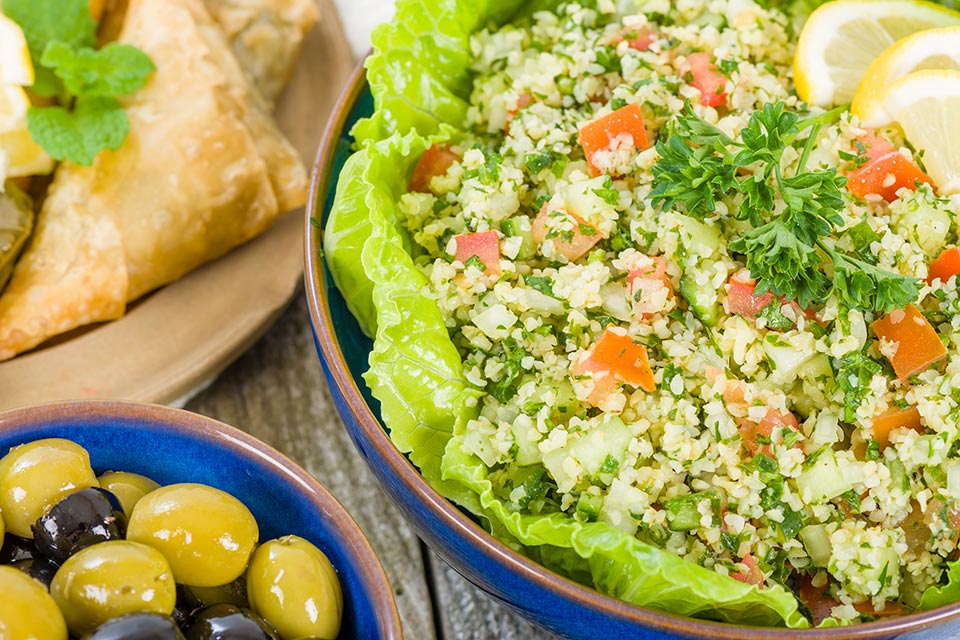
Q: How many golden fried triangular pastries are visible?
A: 2